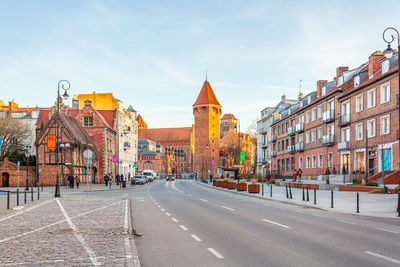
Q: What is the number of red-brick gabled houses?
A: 2